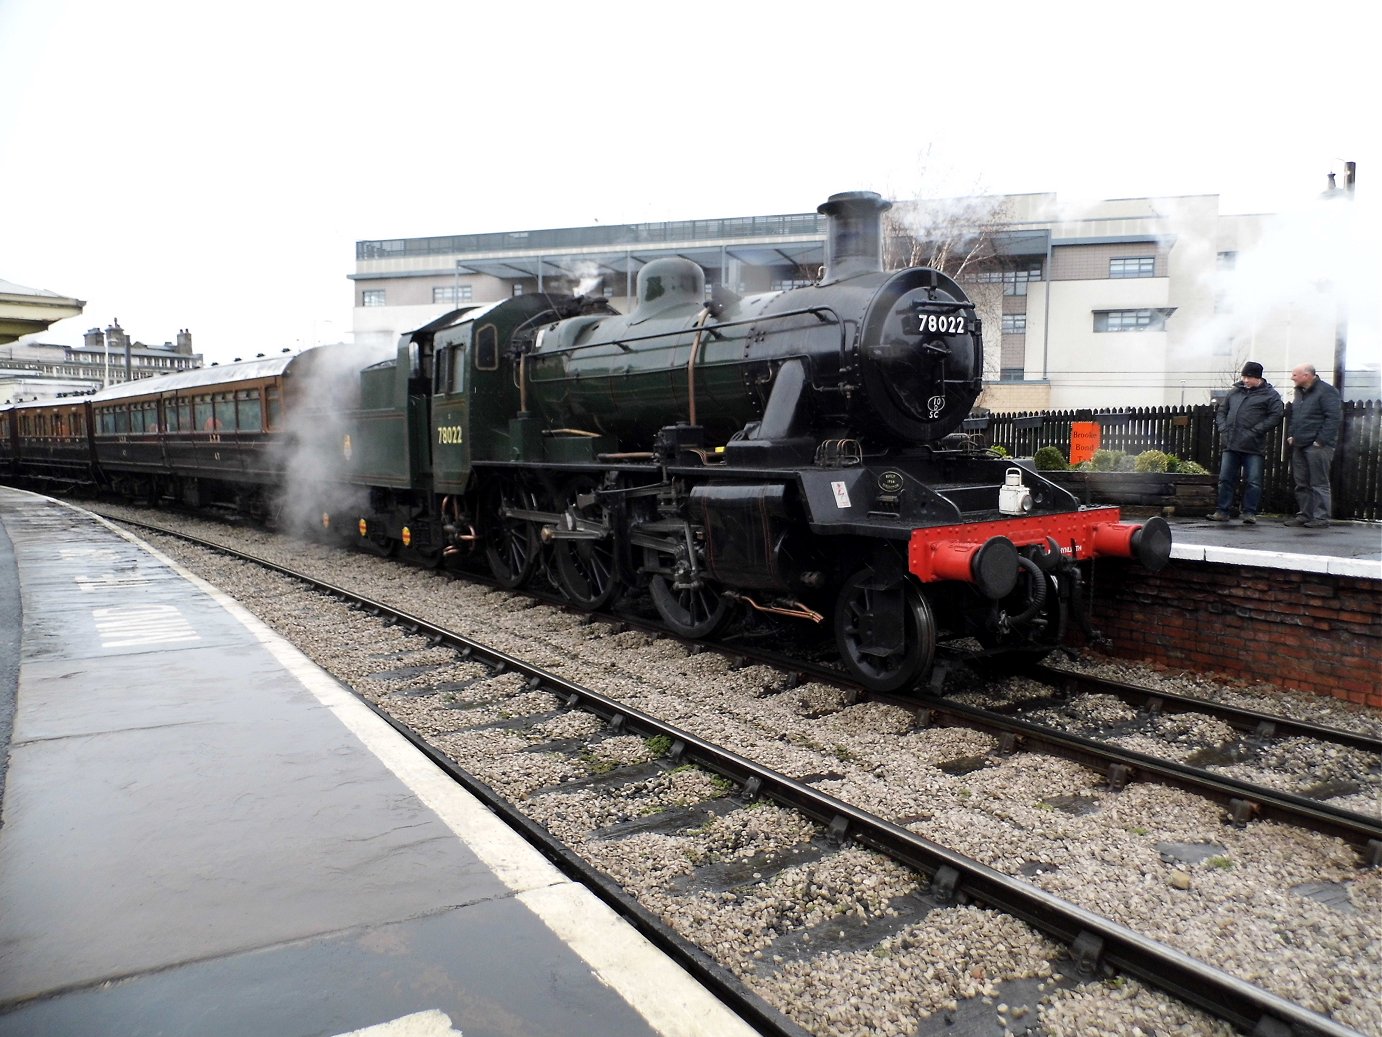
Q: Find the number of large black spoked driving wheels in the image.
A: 3